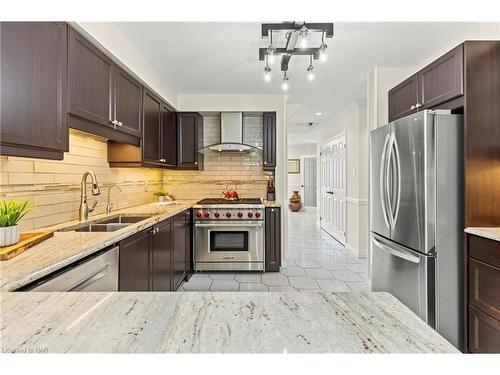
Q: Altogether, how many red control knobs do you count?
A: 7